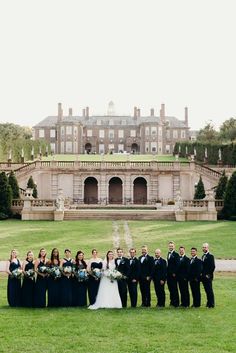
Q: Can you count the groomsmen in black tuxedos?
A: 7